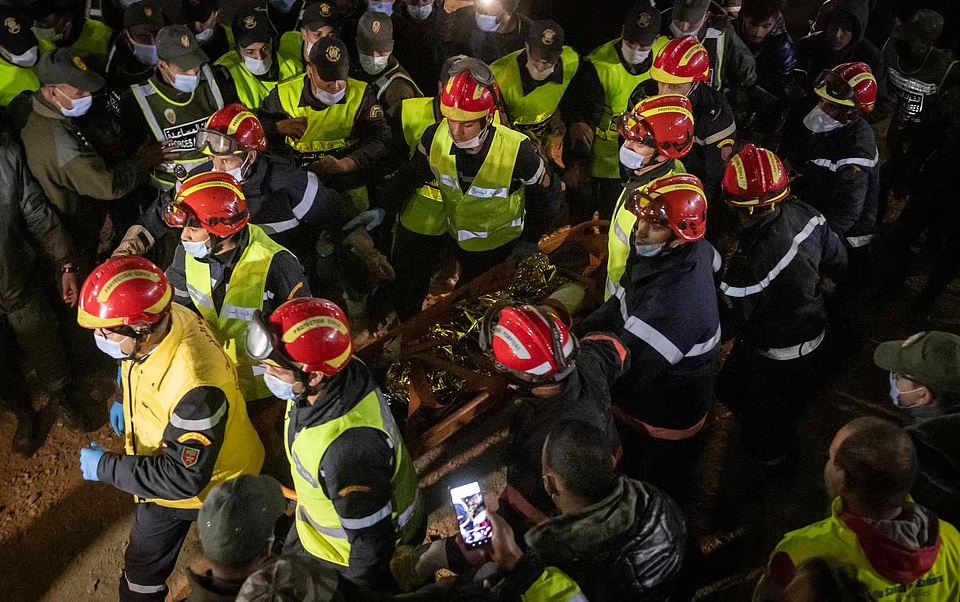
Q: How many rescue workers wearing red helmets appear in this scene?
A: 11